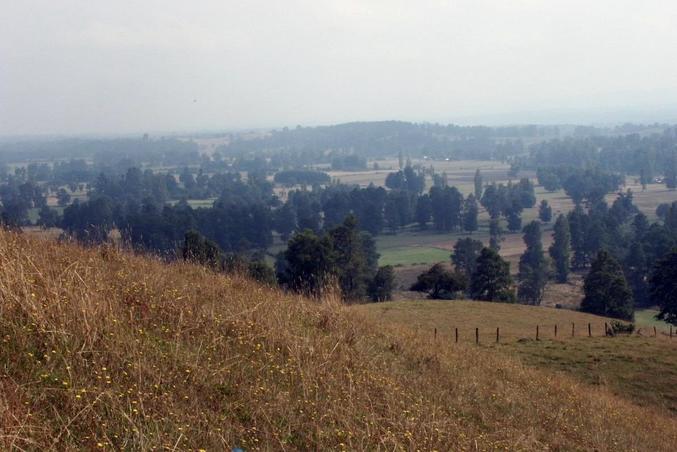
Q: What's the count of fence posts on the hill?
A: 11